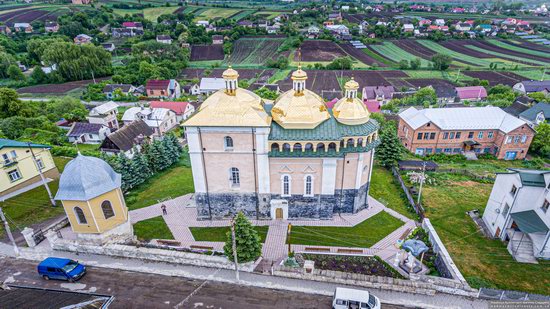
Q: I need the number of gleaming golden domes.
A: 3